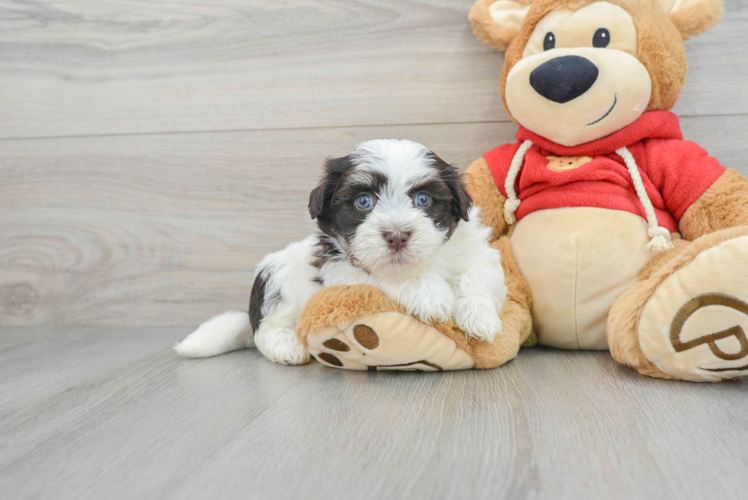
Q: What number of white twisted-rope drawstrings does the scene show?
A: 2